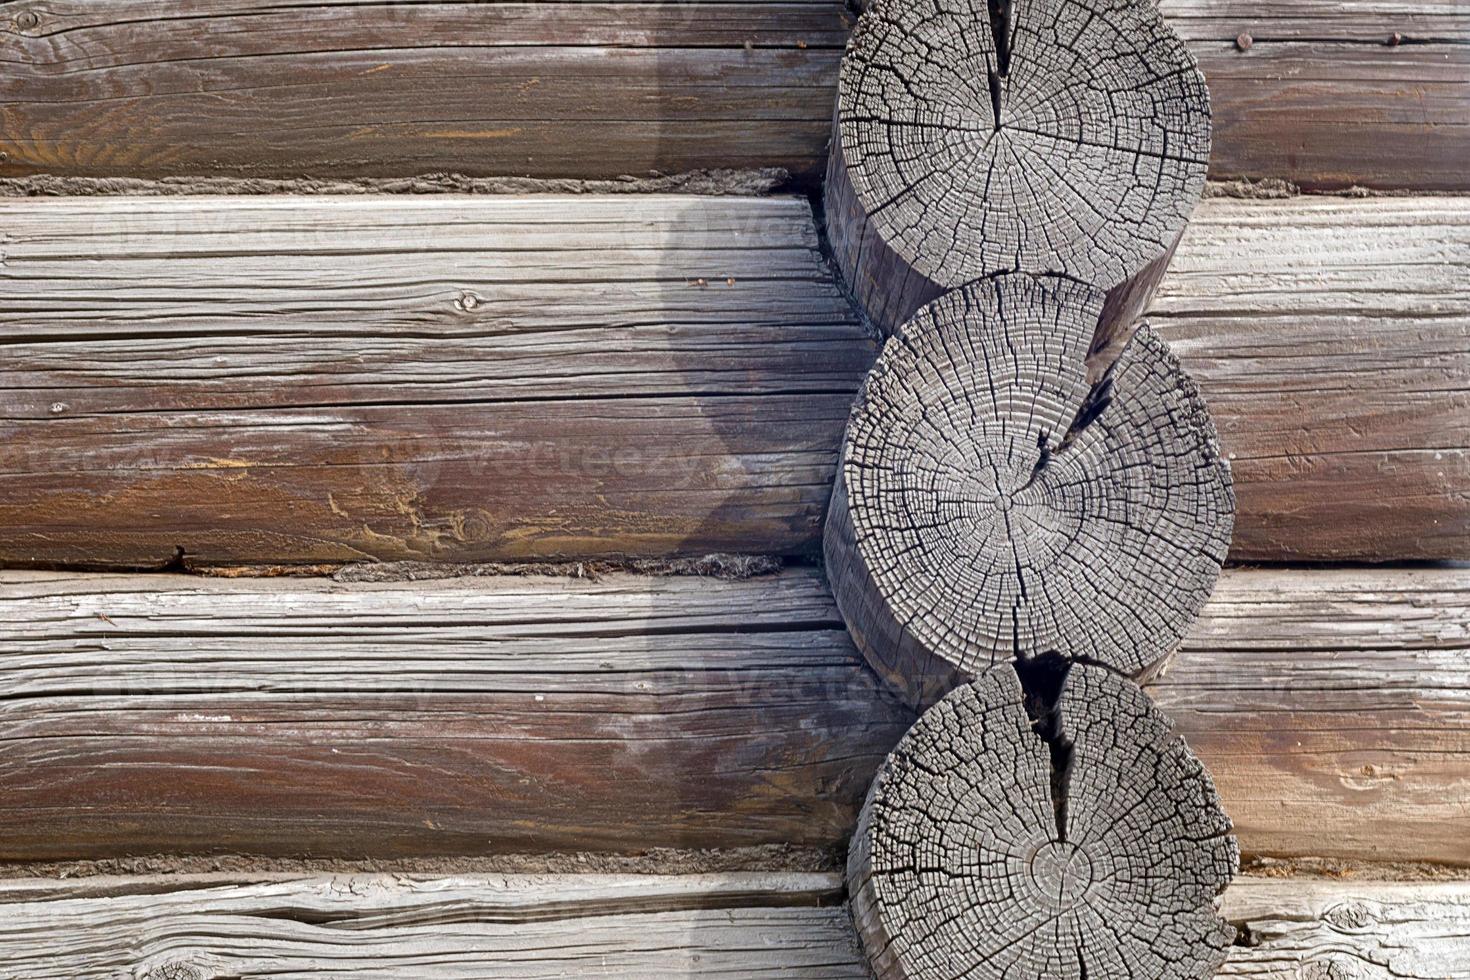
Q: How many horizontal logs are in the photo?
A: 4